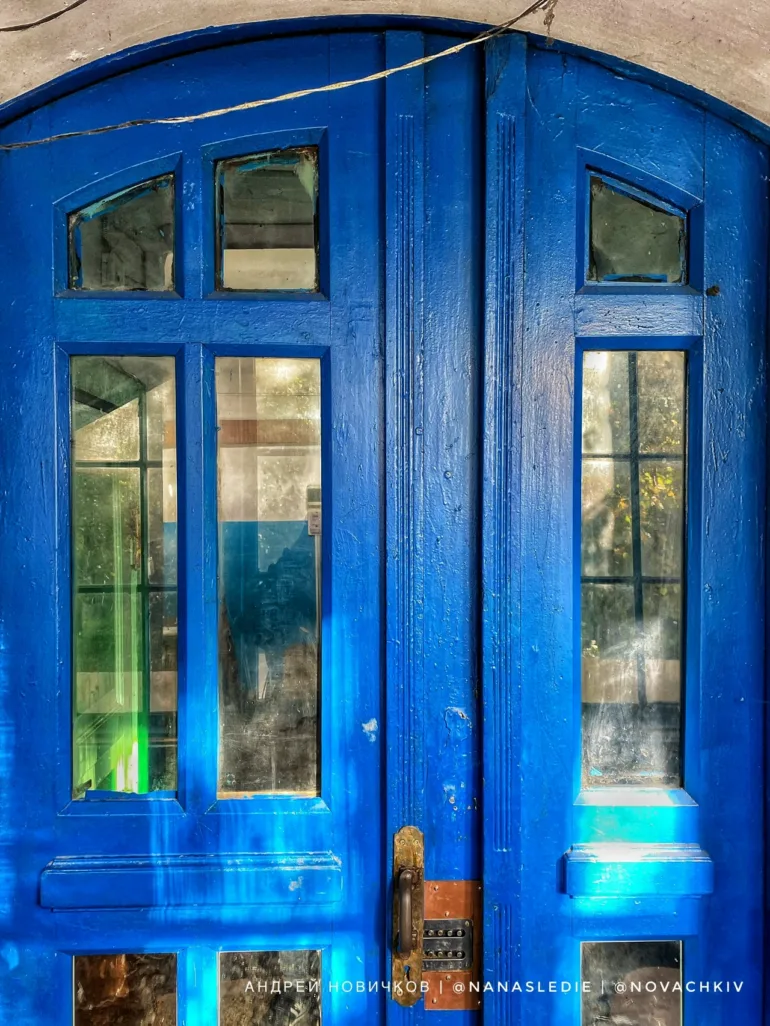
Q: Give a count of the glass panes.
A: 9